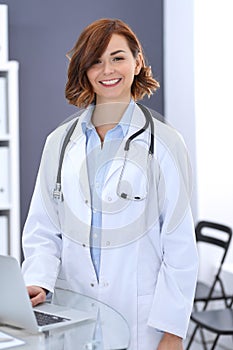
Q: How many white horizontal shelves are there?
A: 3